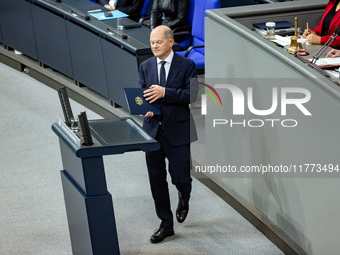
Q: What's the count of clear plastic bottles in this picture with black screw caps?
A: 0